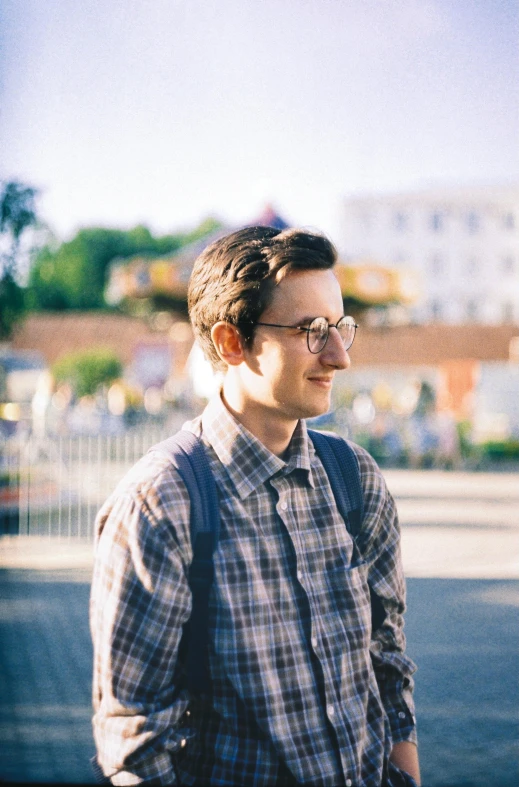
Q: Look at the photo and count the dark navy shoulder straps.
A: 2